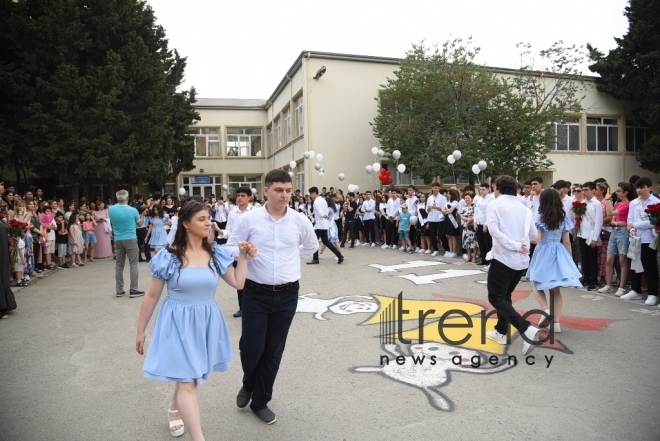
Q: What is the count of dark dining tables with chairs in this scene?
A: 0